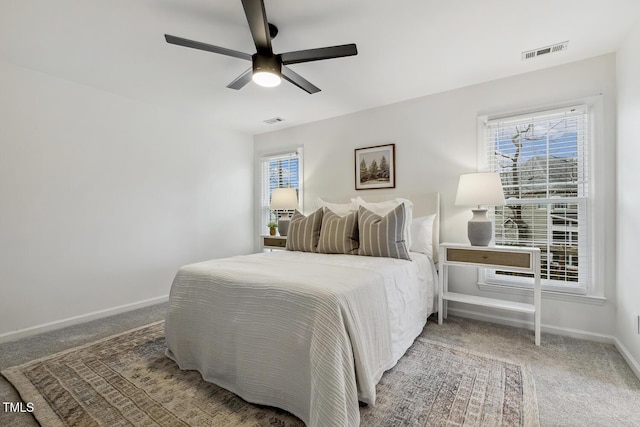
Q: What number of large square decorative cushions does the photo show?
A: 3